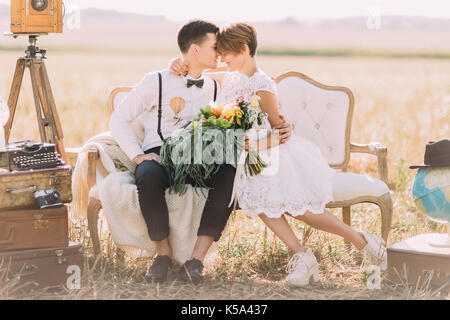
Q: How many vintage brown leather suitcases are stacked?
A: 3